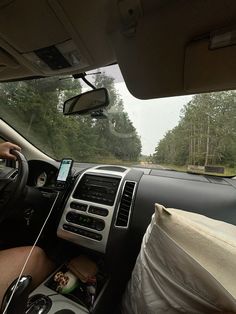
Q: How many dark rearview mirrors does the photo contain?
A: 1